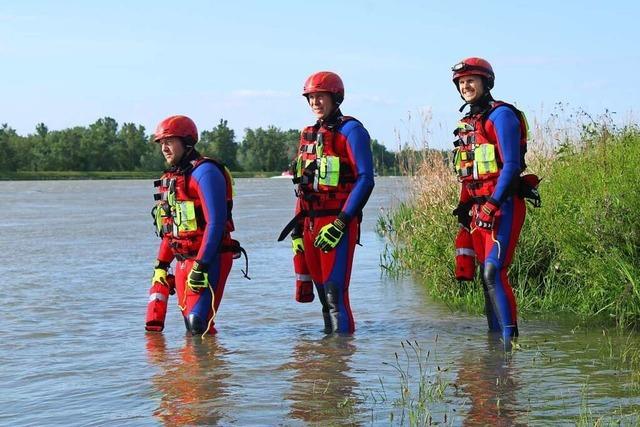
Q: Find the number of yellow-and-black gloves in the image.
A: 4